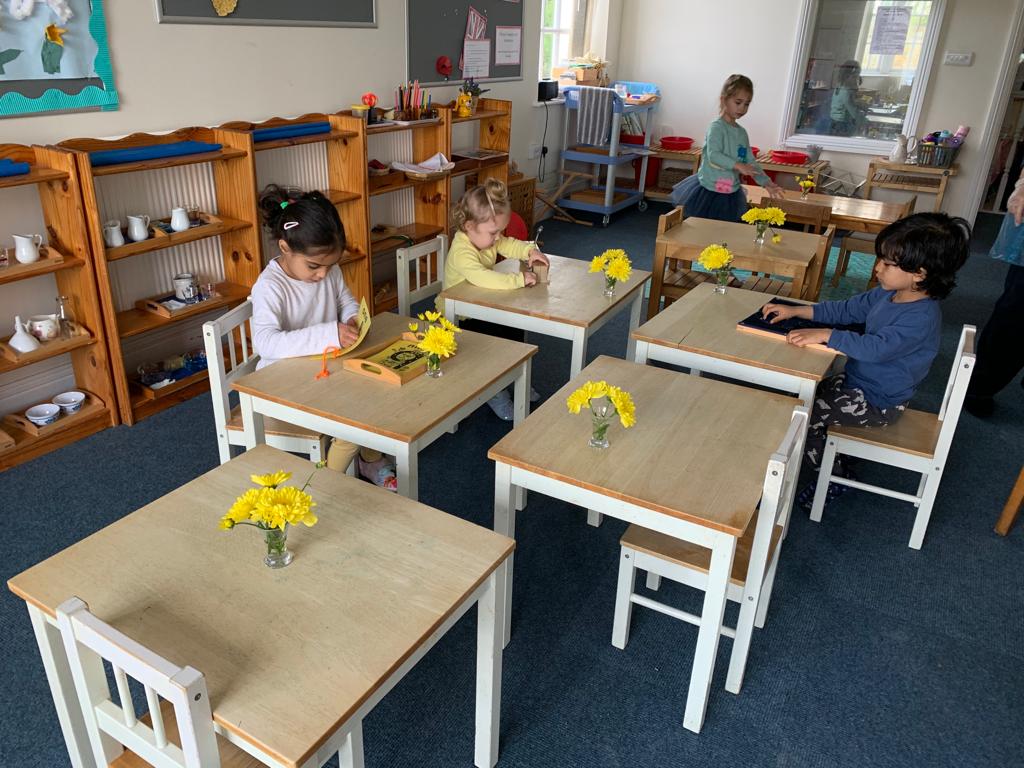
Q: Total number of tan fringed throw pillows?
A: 0